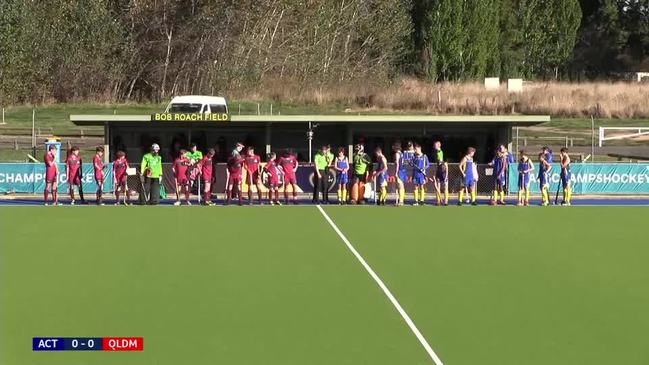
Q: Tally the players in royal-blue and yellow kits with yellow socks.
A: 10